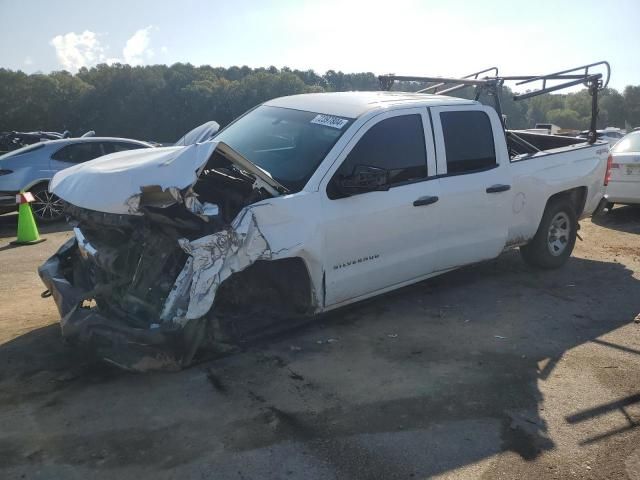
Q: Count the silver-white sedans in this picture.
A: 2